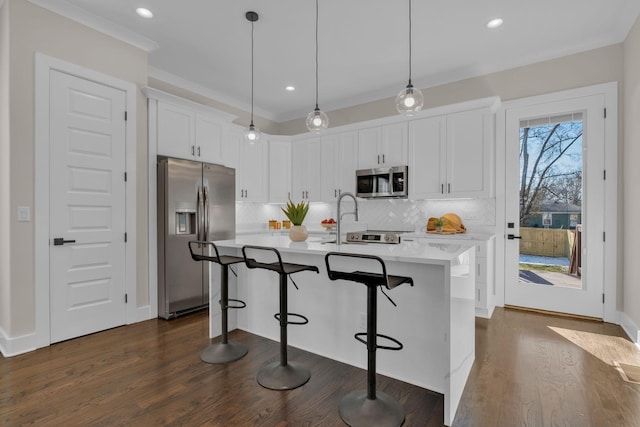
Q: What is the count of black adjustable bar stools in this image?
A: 3